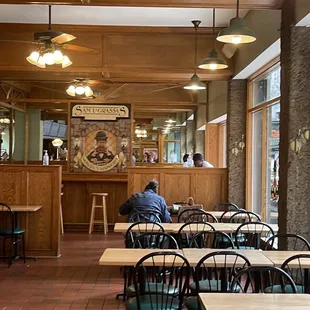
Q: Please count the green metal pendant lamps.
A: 3